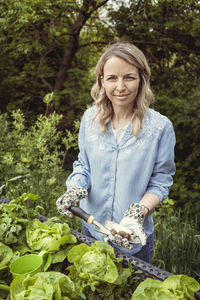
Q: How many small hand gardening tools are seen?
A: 1